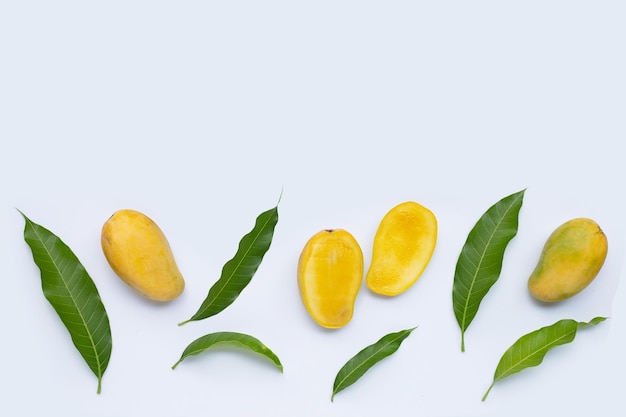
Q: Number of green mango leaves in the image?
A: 6